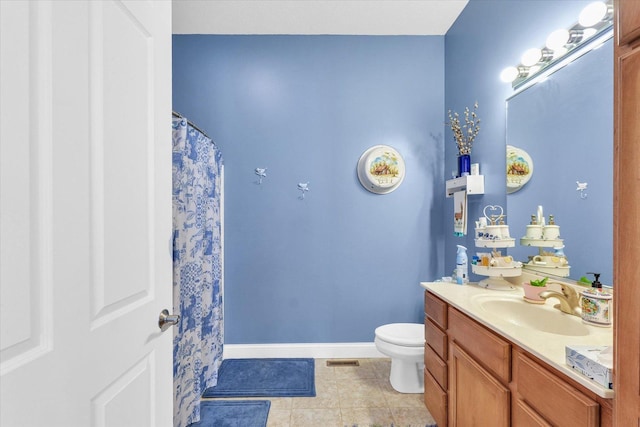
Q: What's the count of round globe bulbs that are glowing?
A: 4